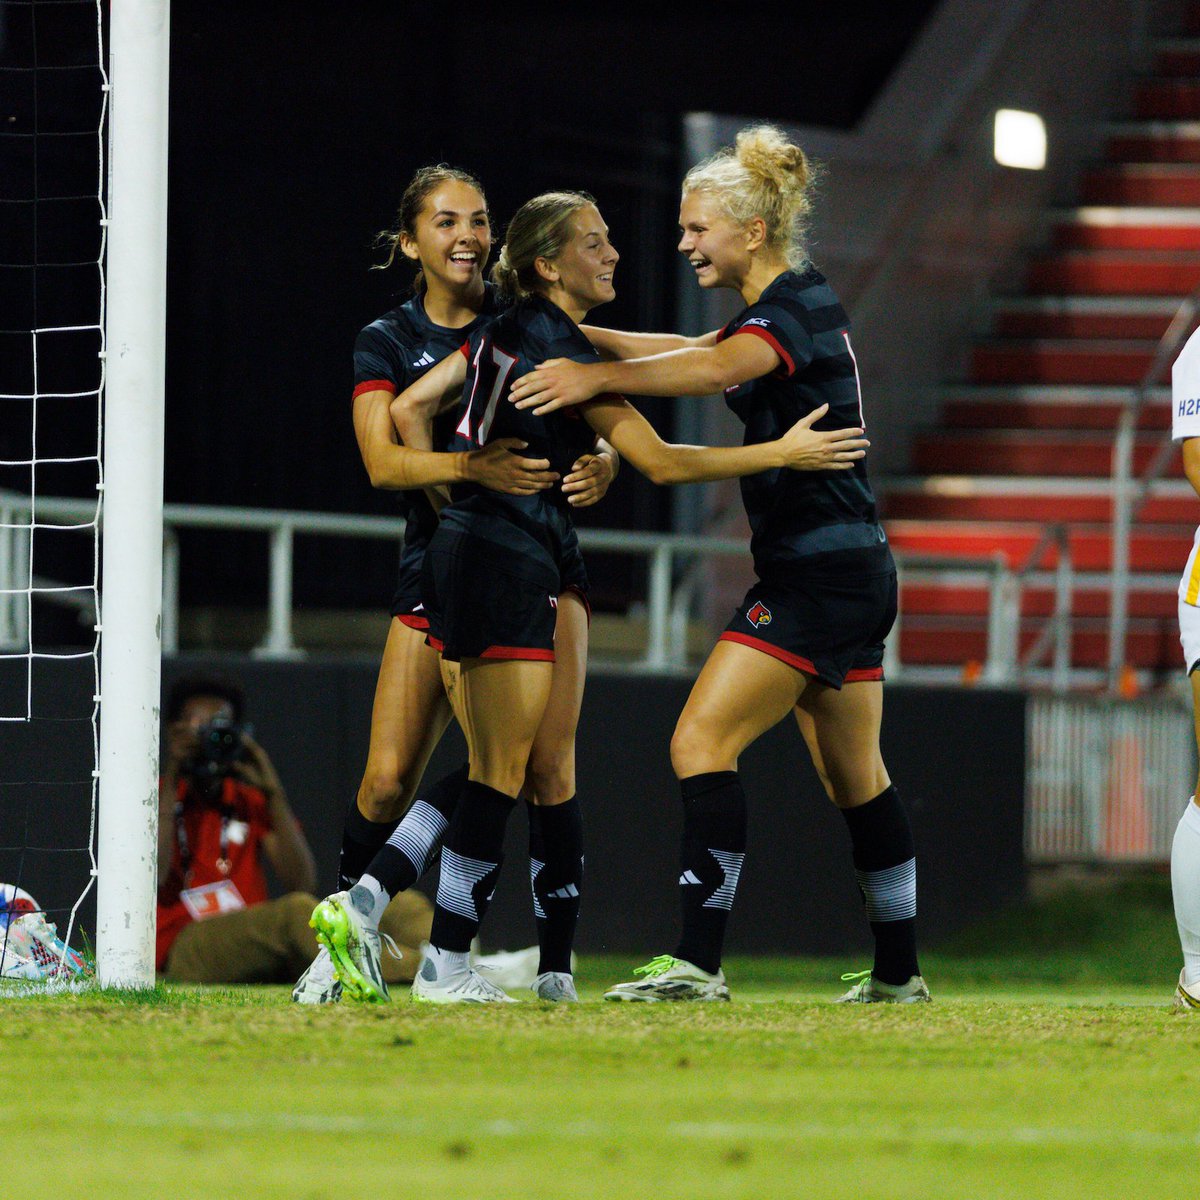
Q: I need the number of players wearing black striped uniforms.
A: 3